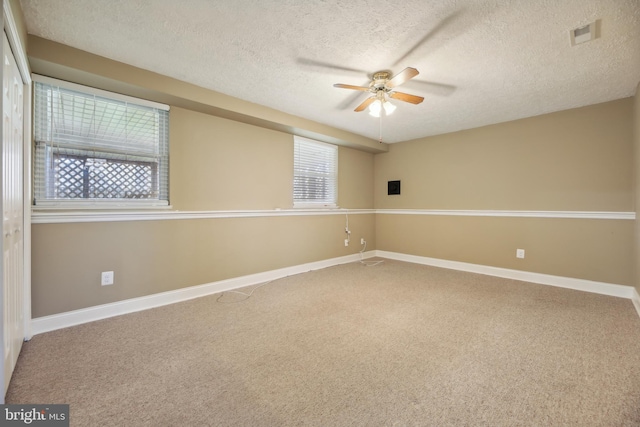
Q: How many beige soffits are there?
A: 1